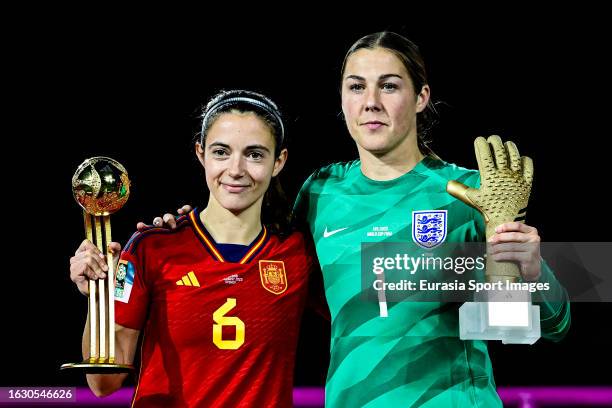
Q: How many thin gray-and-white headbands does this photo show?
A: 1